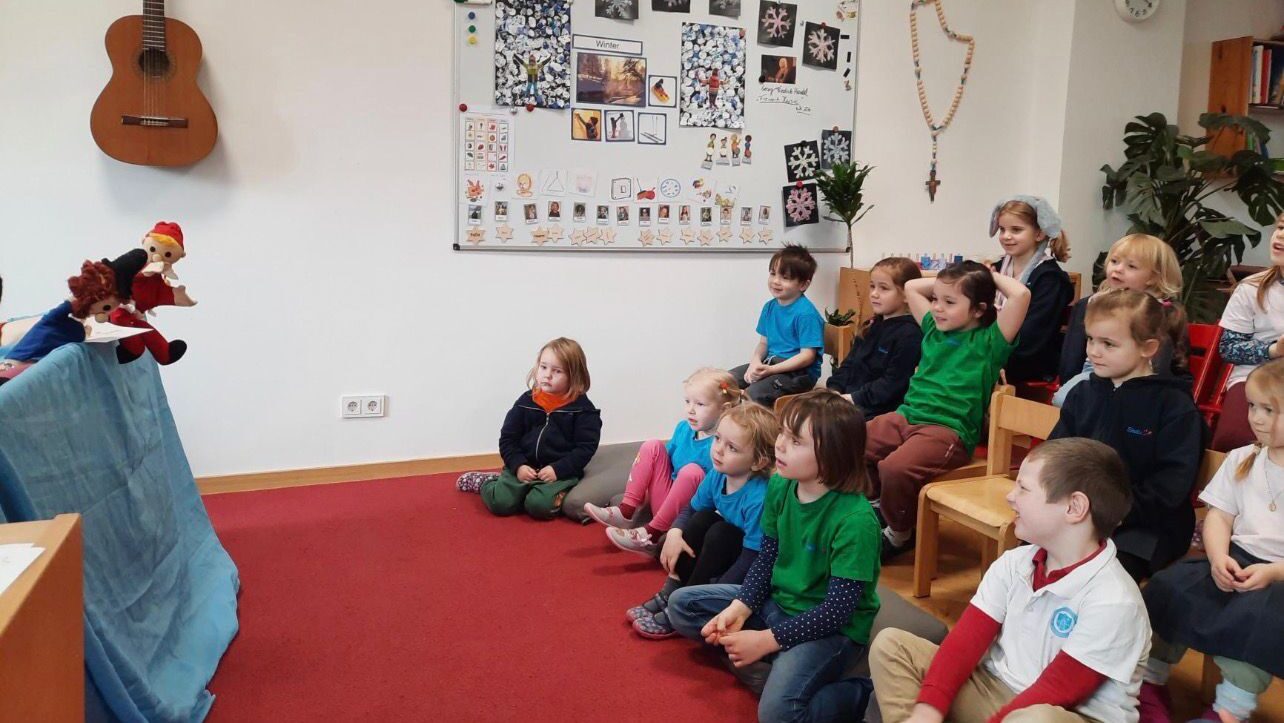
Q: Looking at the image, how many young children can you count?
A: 13